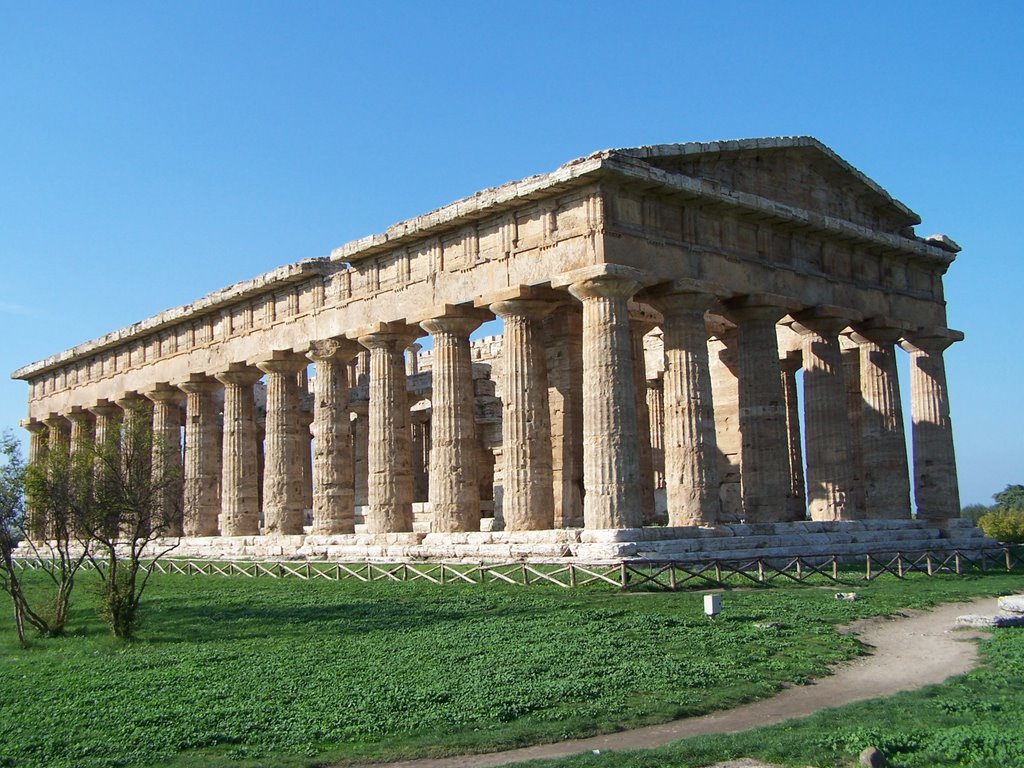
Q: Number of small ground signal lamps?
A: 1